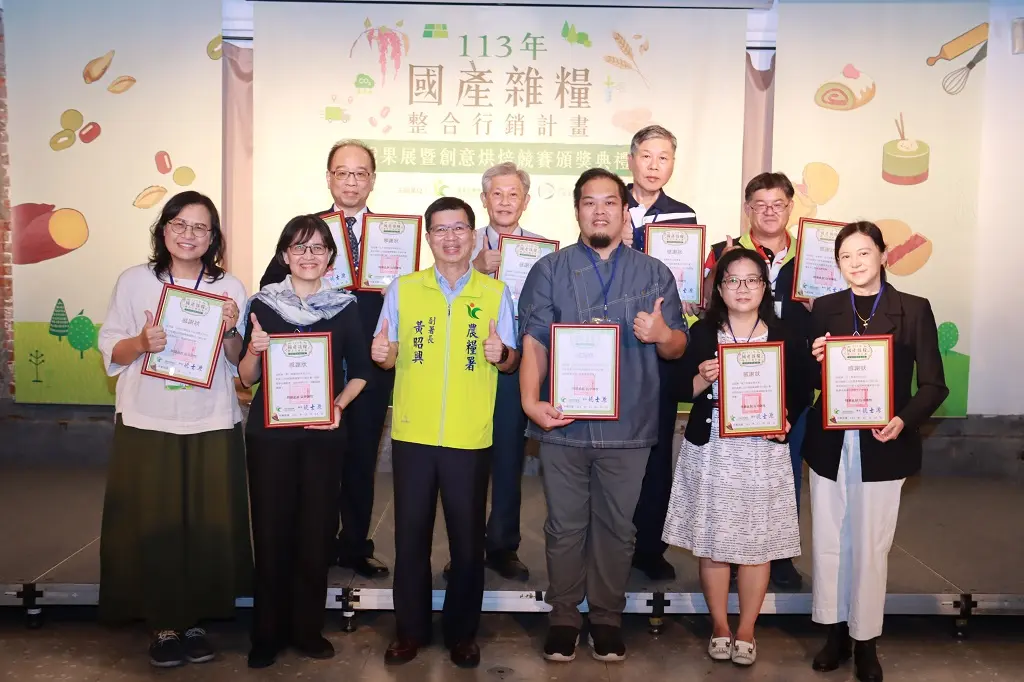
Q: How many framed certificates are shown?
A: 10